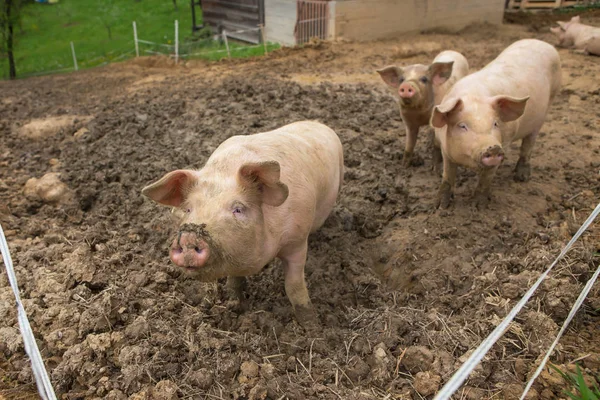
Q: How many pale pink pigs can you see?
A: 4